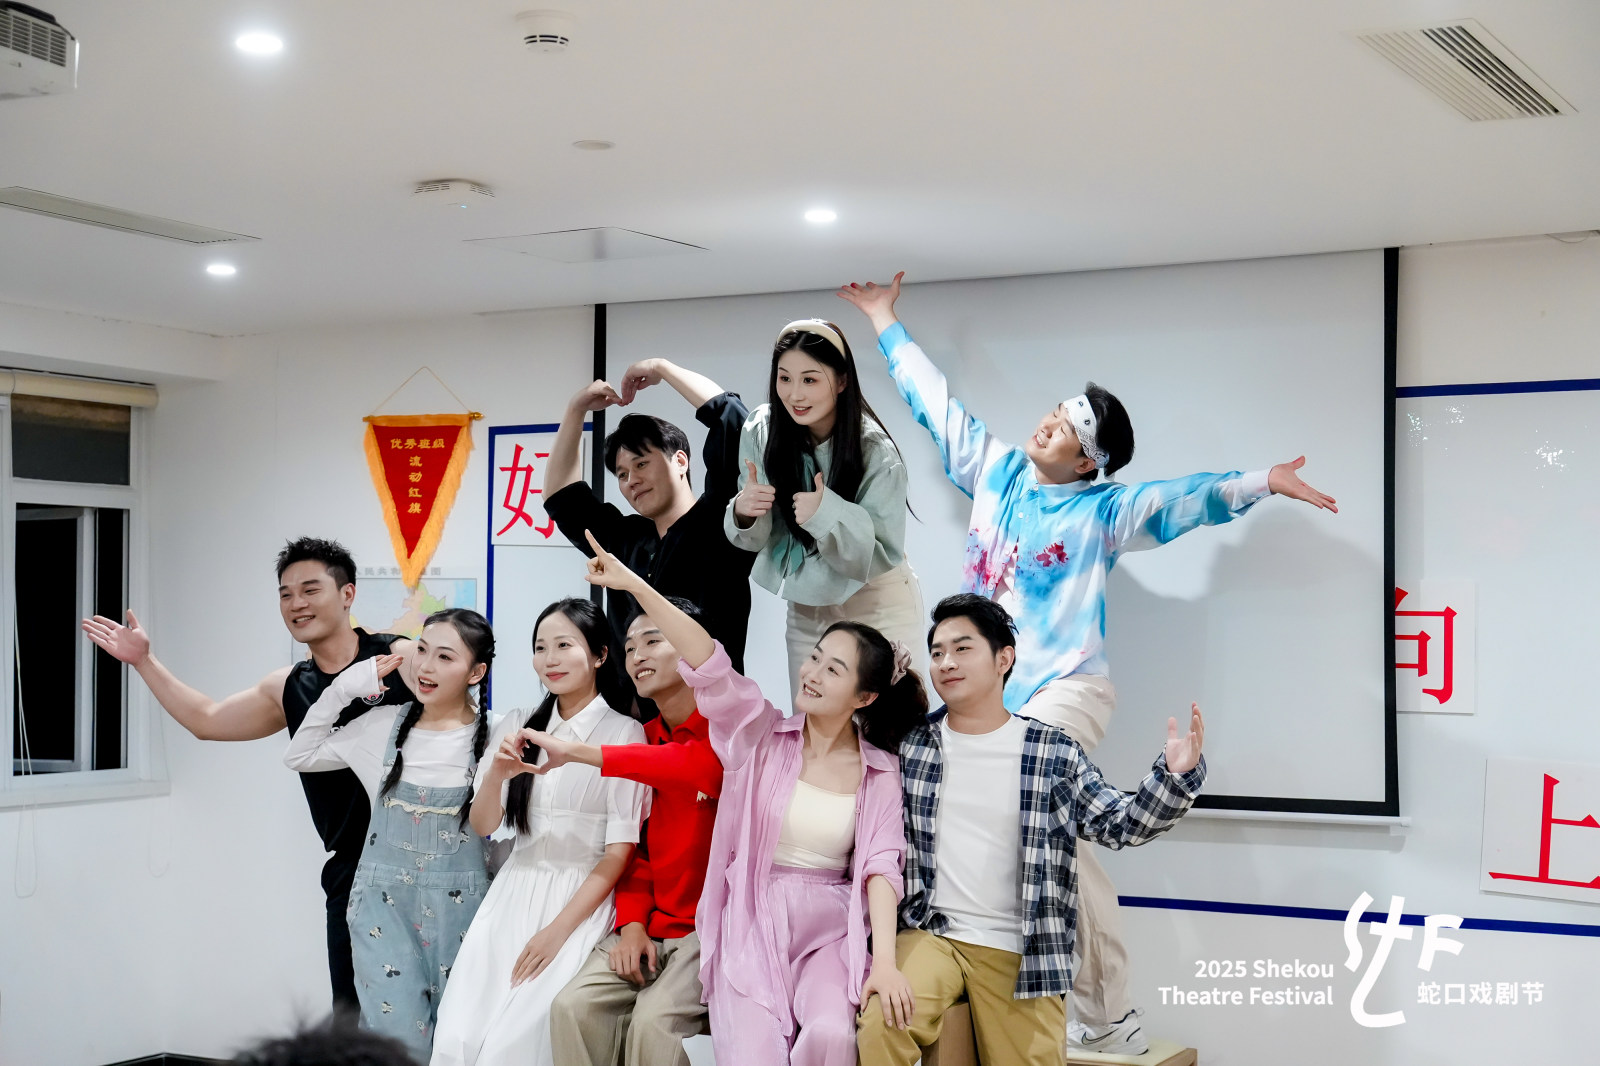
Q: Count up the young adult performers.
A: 9